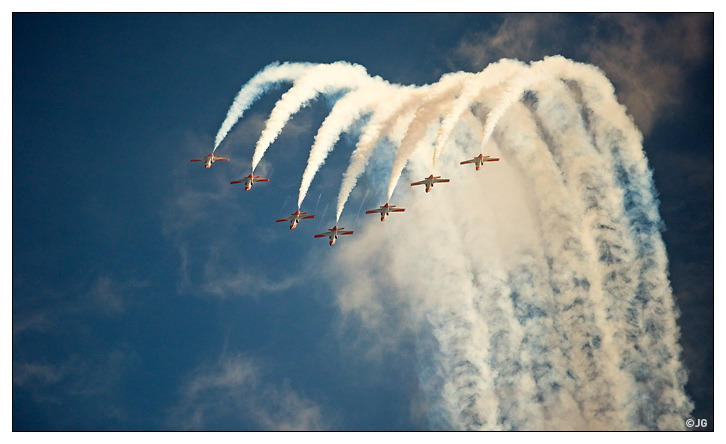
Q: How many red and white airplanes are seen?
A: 7